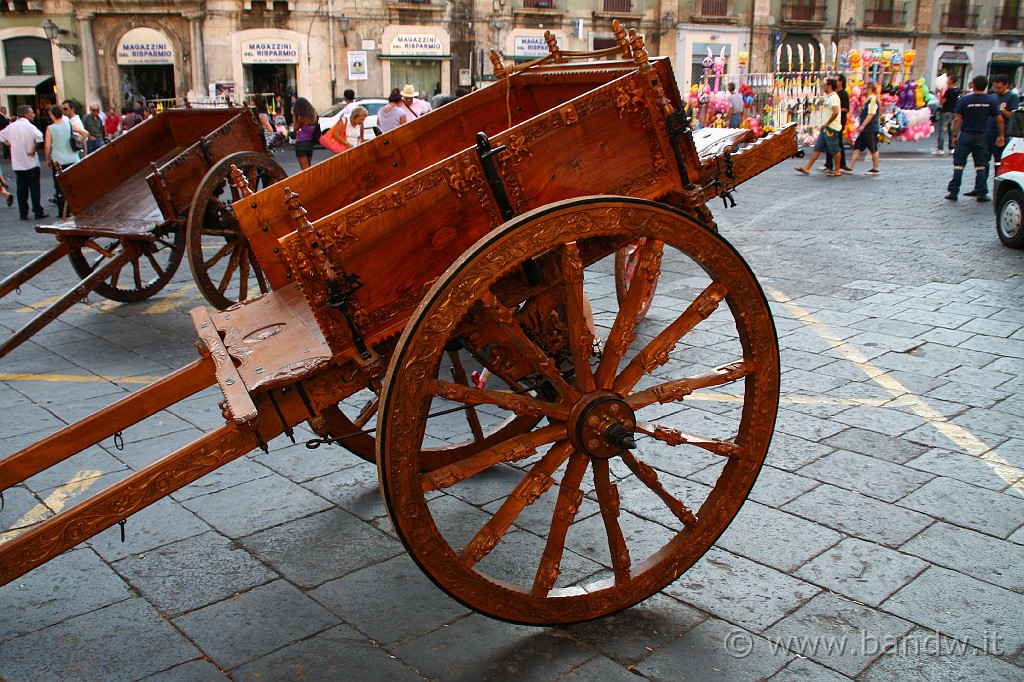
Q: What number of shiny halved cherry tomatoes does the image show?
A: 0